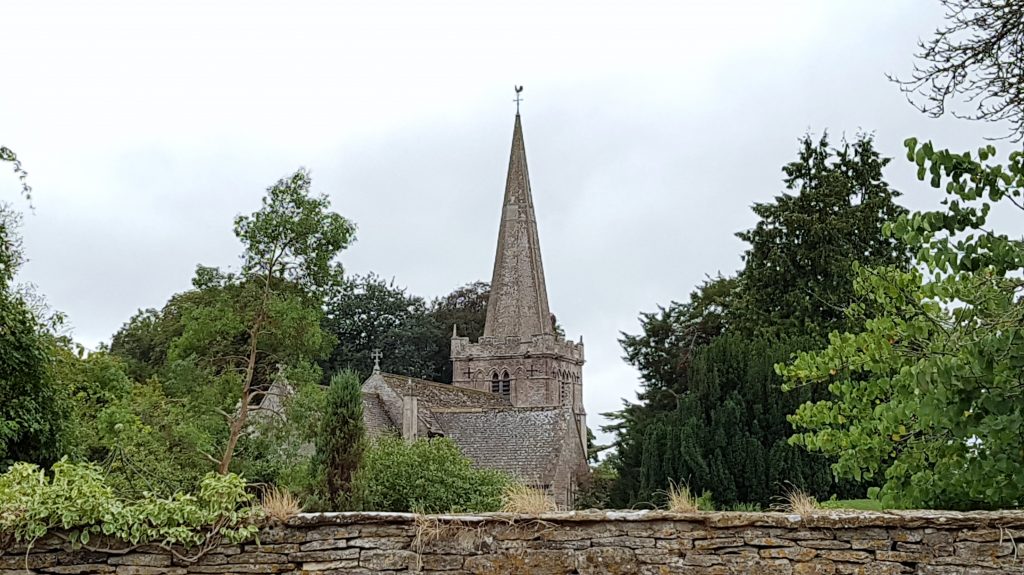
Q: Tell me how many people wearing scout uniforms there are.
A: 0